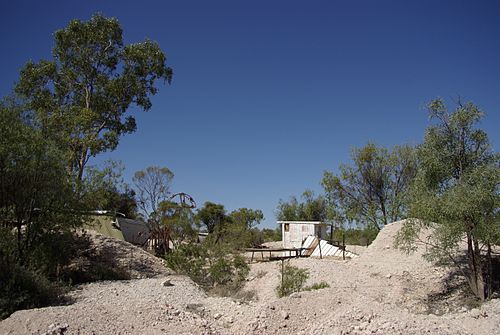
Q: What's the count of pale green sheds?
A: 1